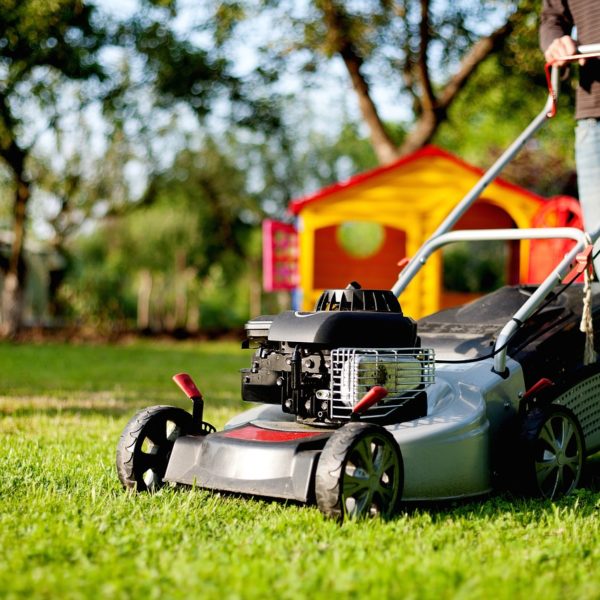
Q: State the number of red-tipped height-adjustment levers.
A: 3